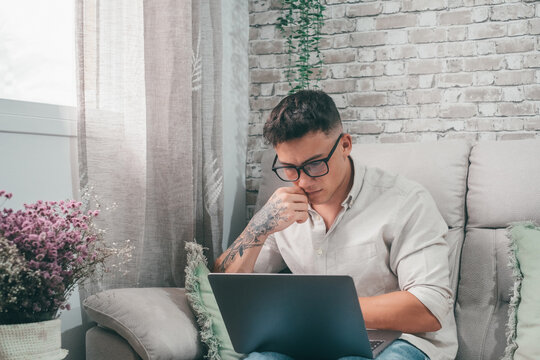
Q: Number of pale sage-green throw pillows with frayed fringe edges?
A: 2